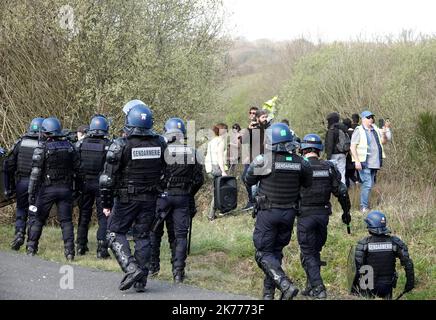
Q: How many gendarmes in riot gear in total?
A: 8